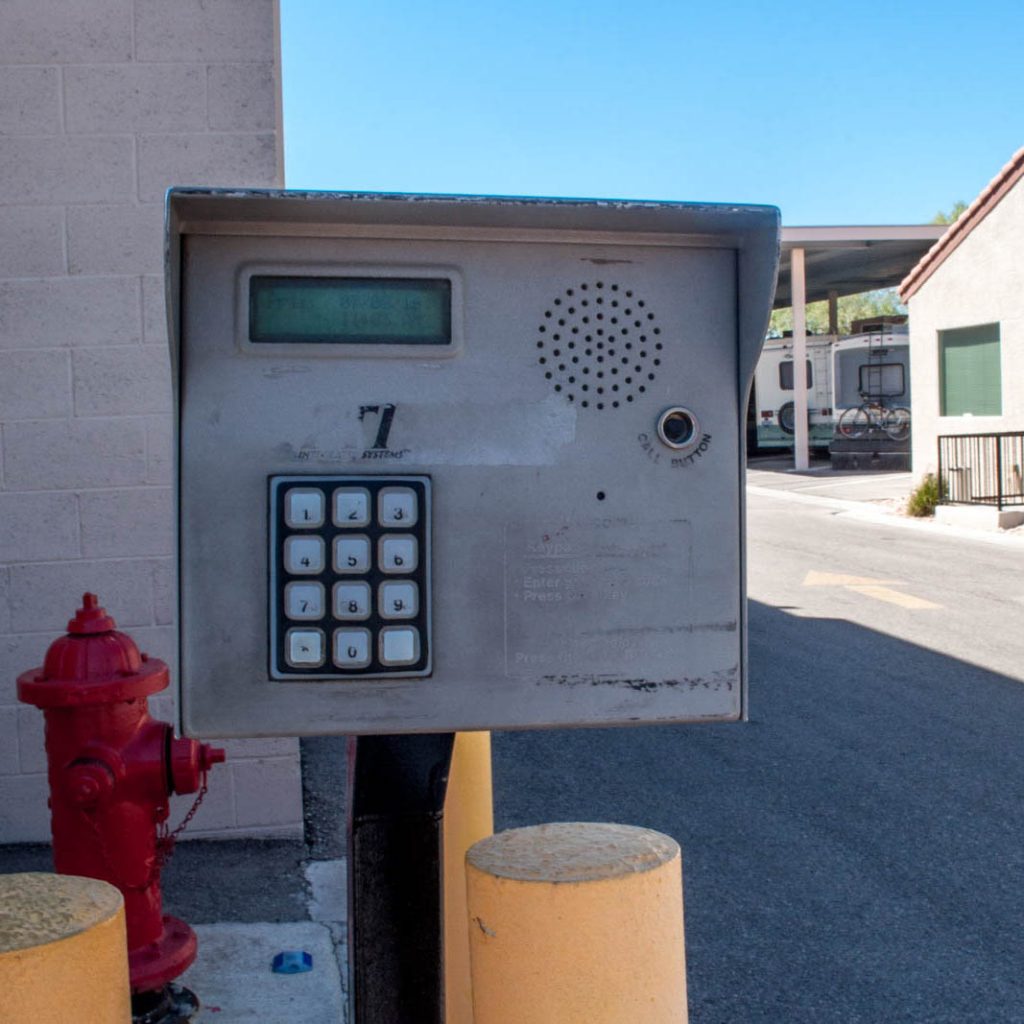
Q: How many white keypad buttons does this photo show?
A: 12